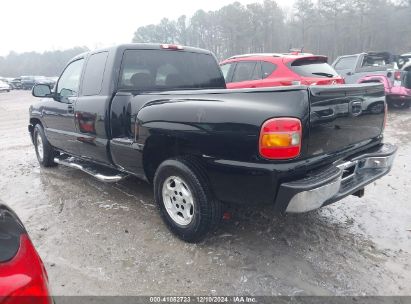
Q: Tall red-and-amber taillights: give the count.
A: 1